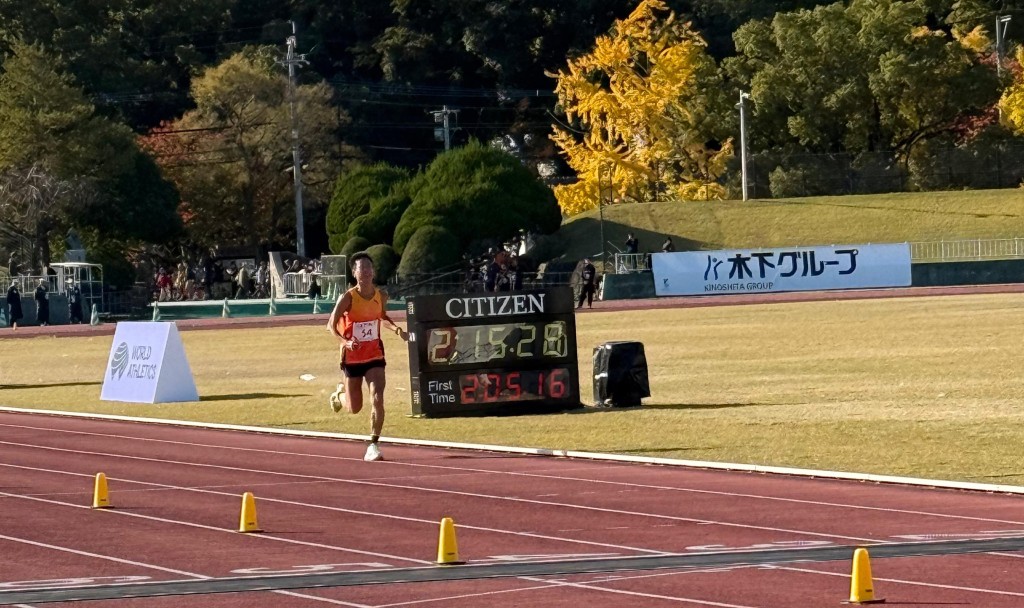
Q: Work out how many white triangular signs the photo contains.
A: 1